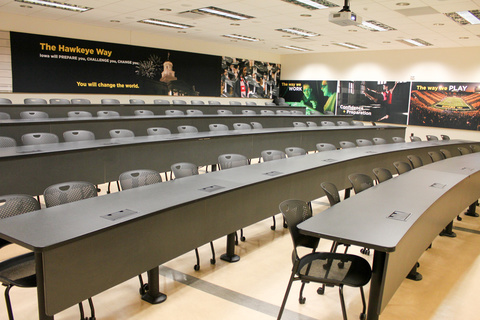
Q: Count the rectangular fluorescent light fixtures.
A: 11